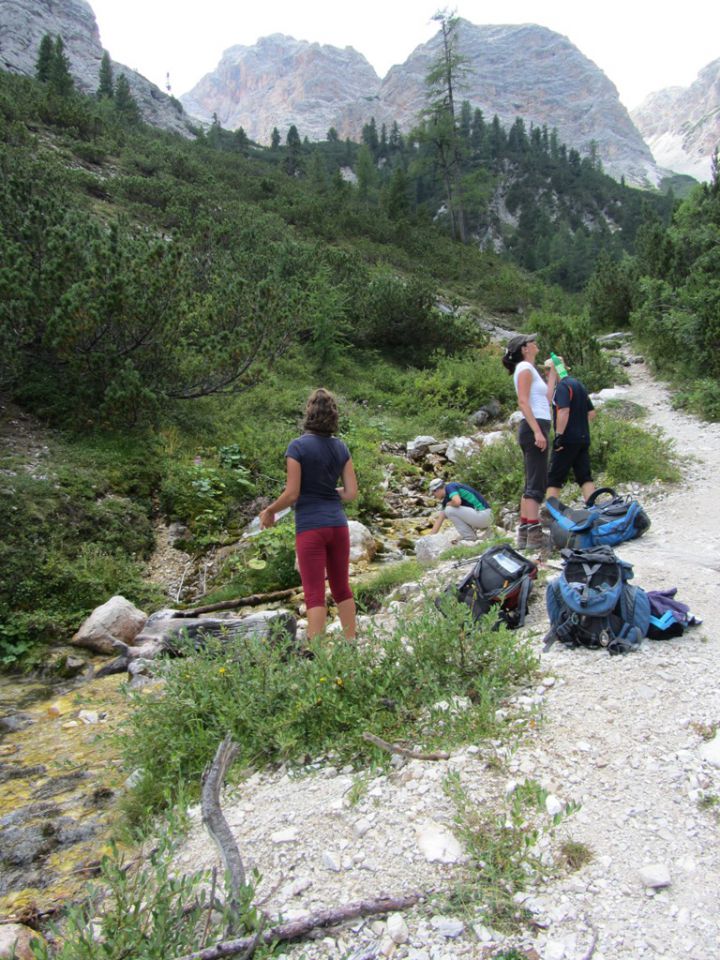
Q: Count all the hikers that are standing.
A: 3